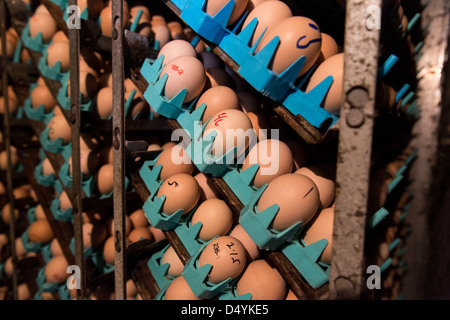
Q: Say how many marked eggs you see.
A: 6